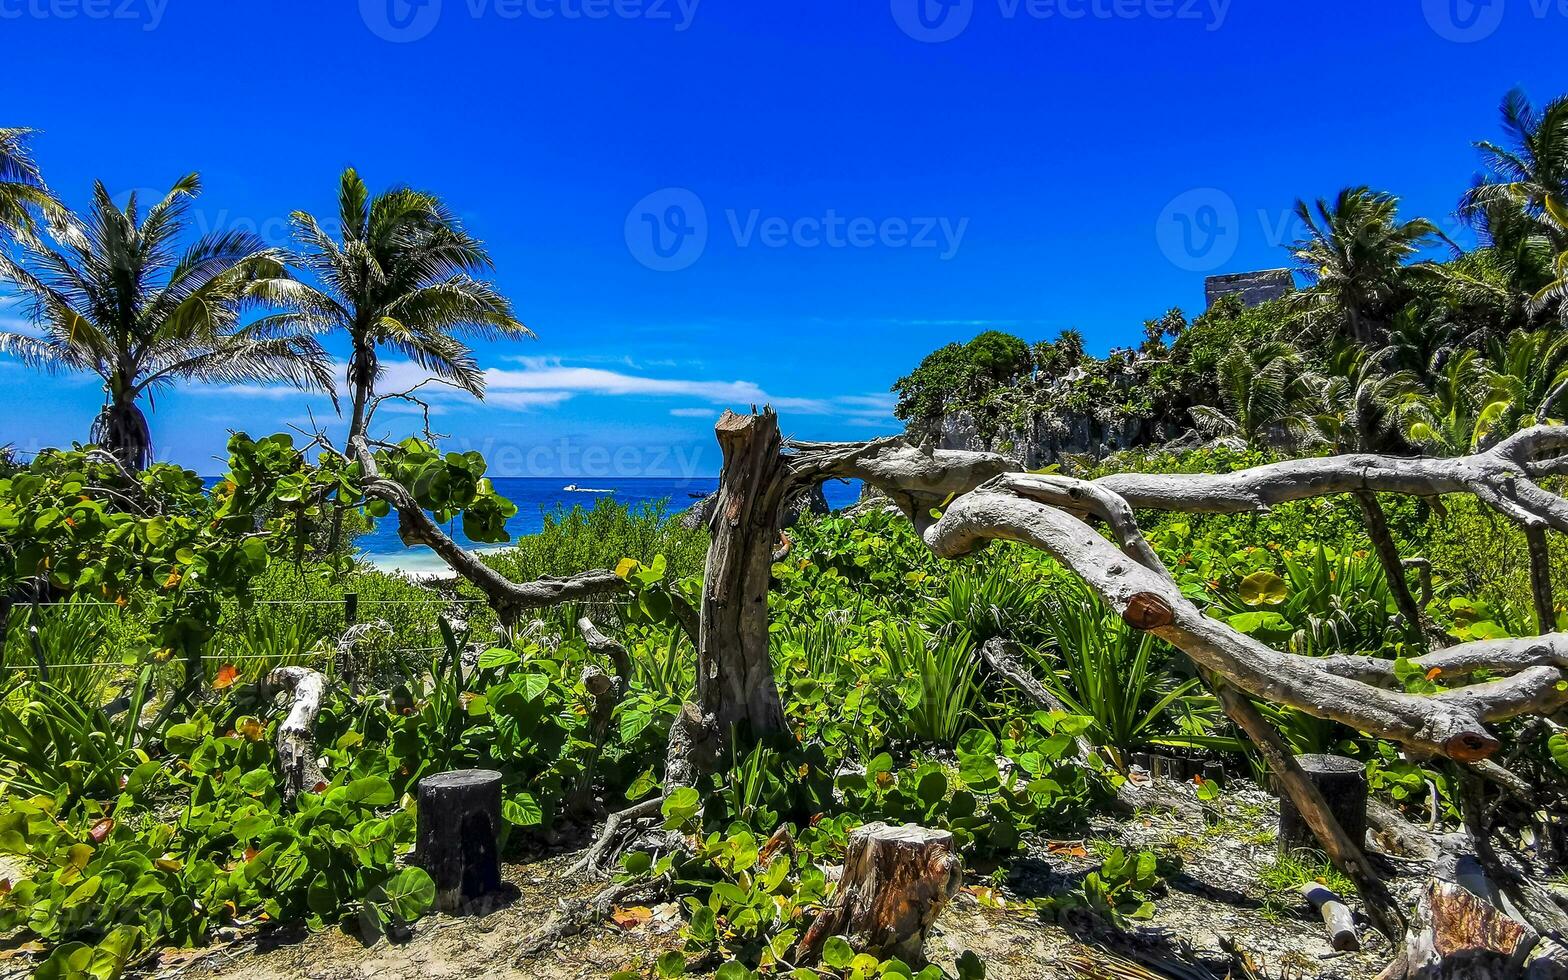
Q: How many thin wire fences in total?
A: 1